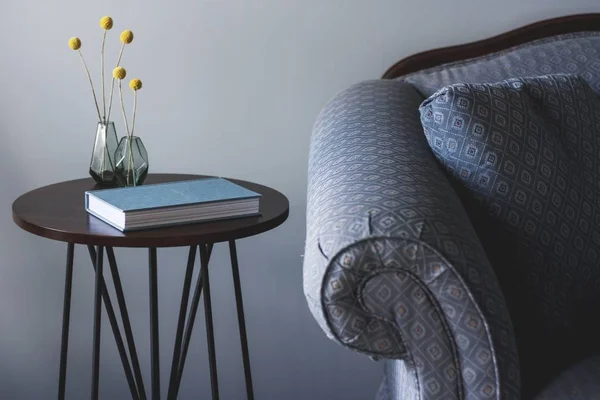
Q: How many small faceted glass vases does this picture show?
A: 2